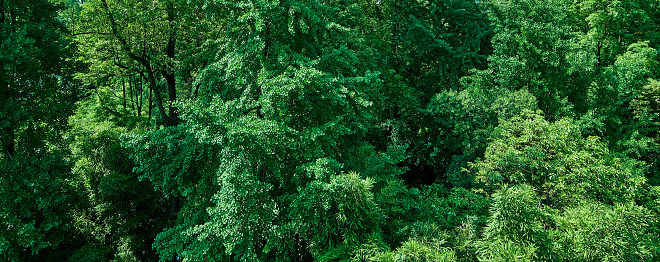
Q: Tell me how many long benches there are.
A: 0